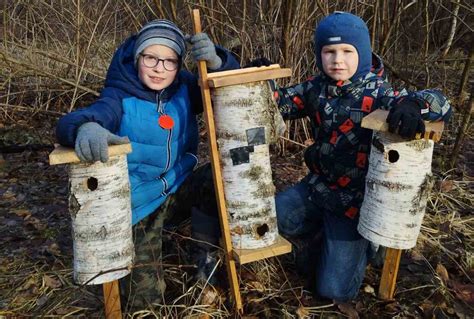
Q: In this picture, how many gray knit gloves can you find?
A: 2